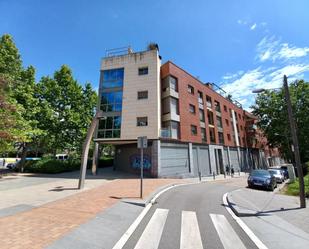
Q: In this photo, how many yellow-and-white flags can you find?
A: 0